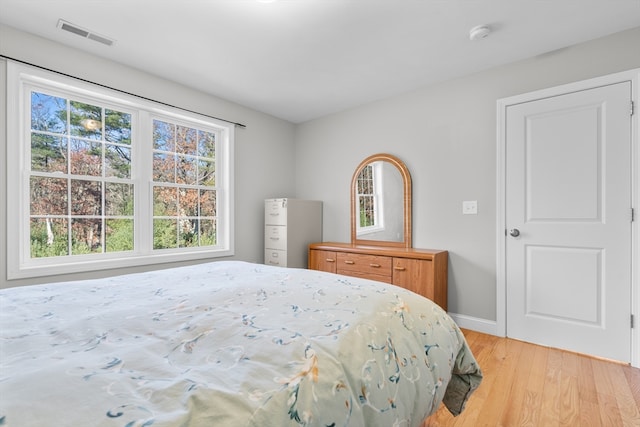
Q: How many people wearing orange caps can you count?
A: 0